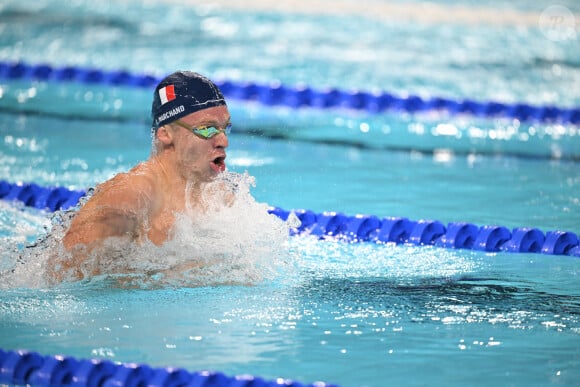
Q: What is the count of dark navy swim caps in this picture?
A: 1